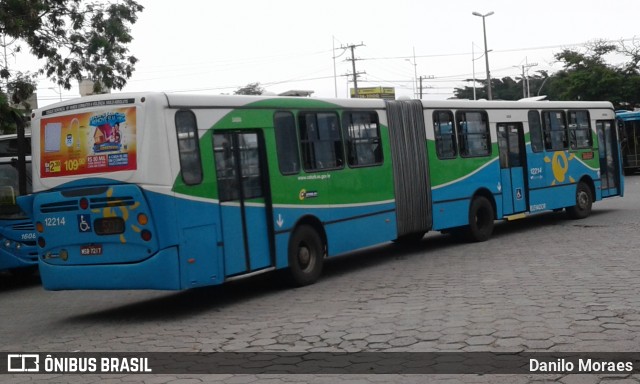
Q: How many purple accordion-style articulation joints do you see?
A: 0